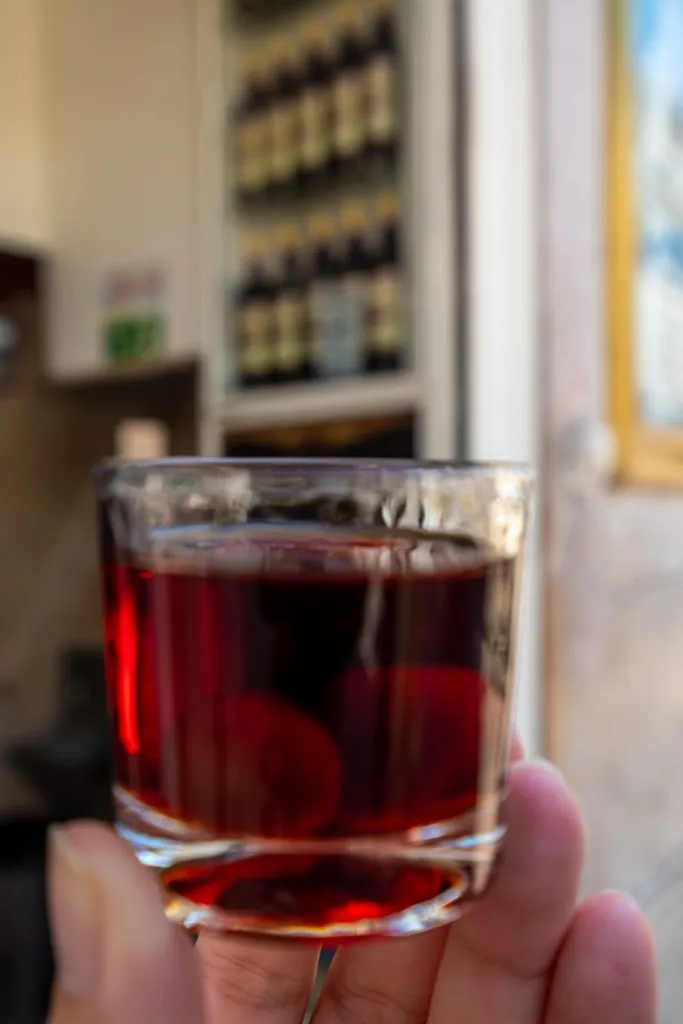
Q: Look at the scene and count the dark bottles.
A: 10